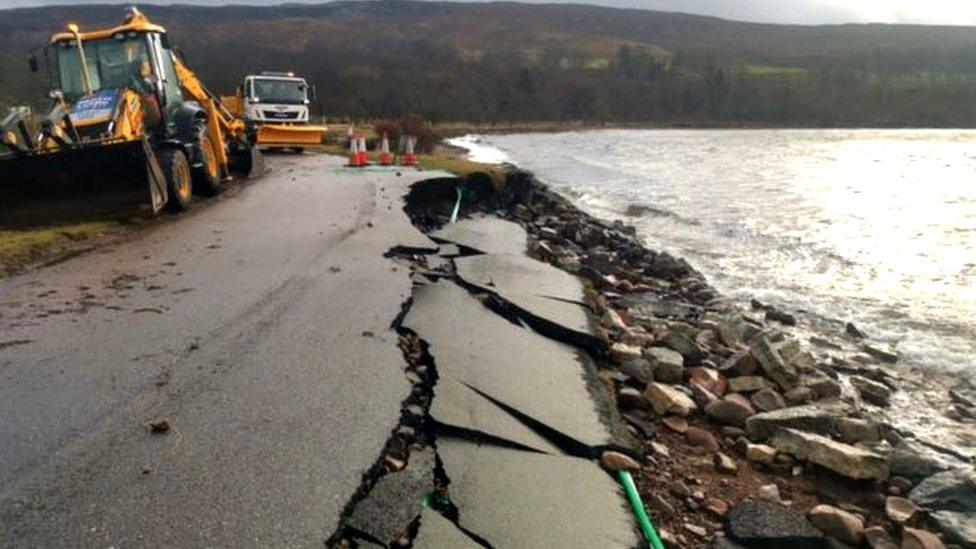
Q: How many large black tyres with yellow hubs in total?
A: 2